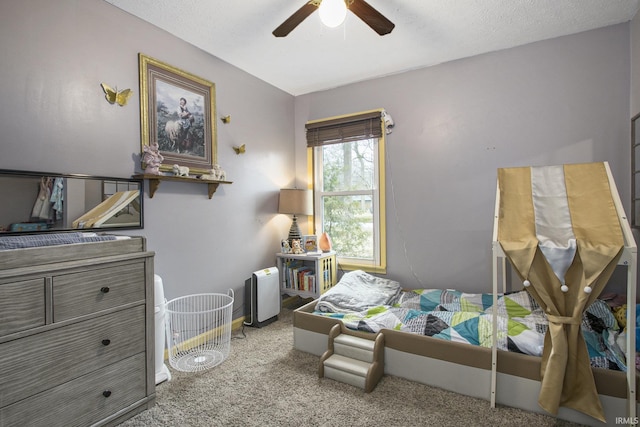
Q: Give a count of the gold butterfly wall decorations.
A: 3